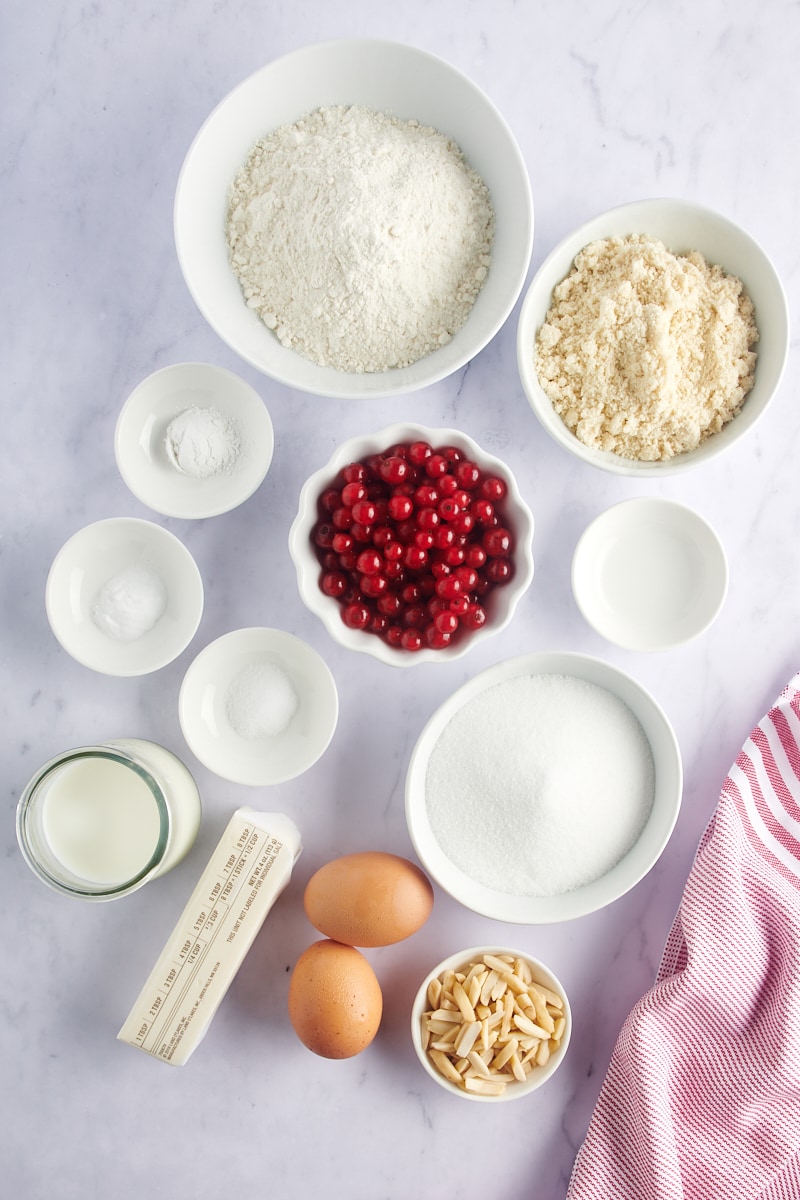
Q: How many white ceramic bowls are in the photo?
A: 9